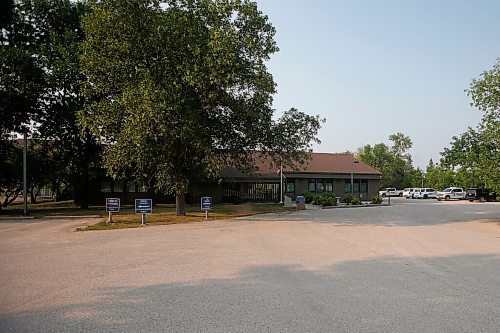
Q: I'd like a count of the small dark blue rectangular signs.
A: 3